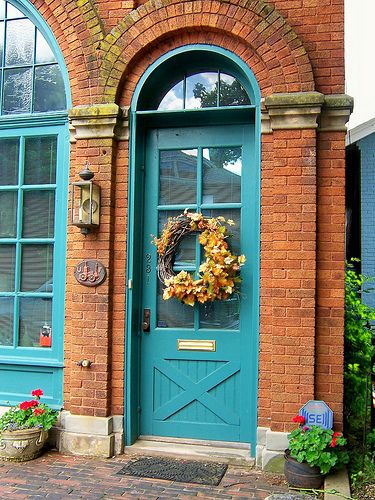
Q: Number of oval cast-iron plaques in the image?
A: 1